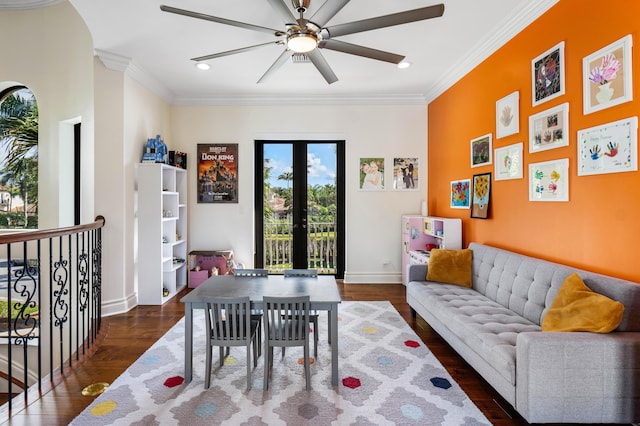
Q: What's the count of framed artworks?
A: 13